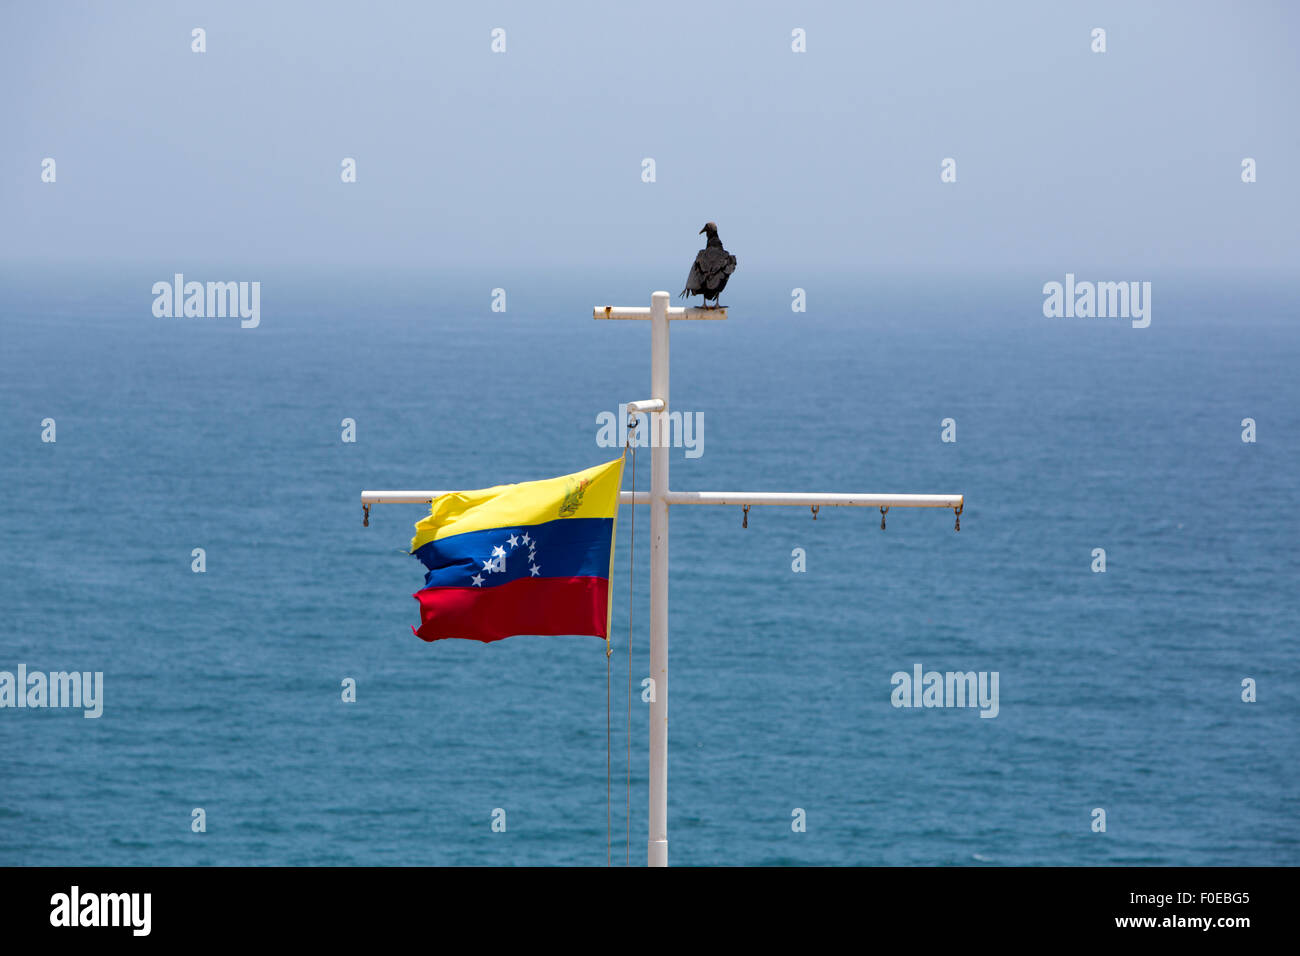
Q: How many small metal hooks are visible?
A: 5